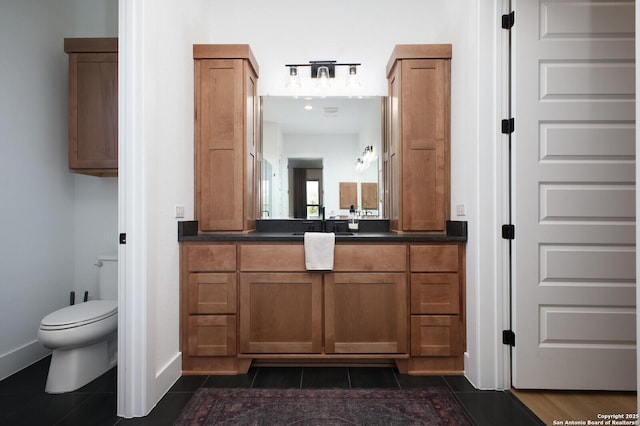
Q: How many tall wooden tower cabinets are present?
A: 2